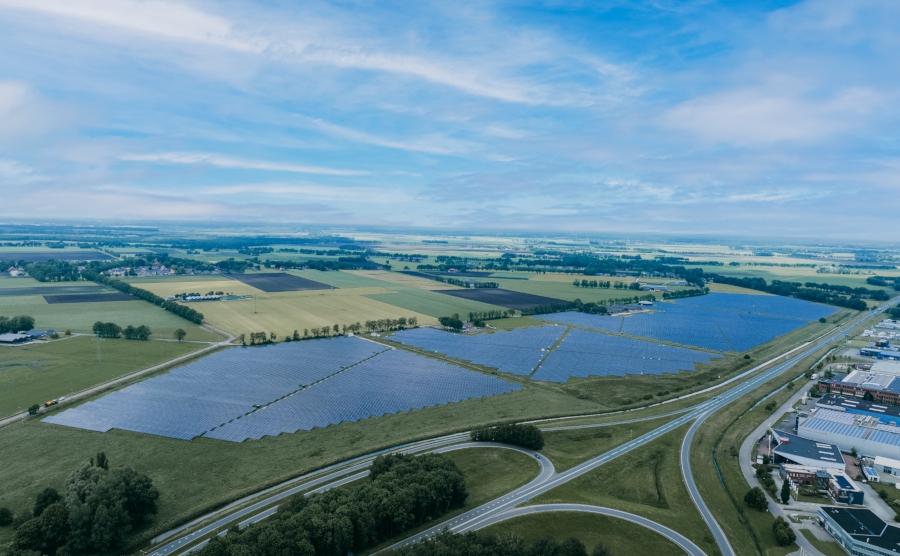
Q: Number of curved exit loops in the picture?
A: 2